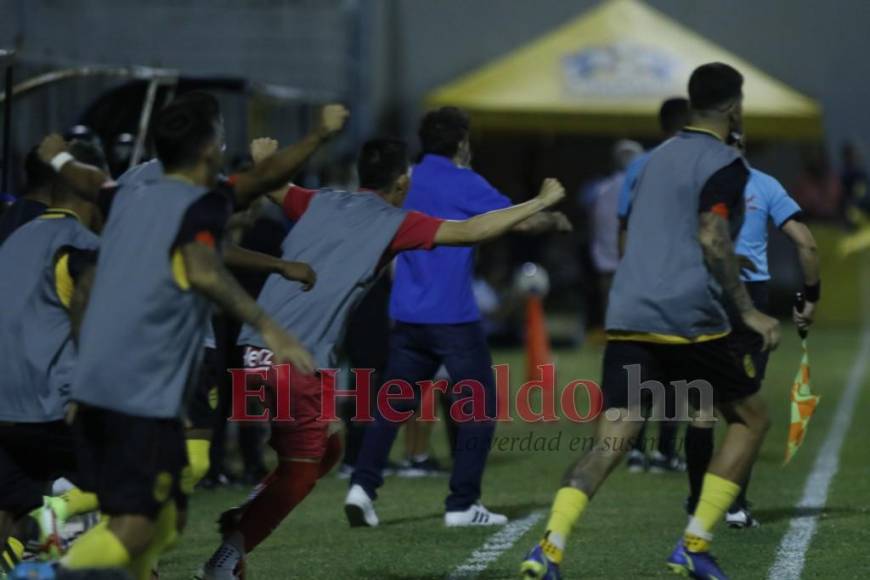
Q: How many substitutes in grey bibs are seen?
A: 5